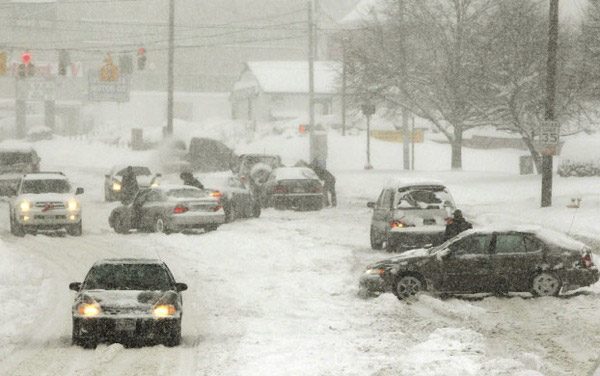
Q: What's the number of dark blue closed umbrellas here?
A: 0